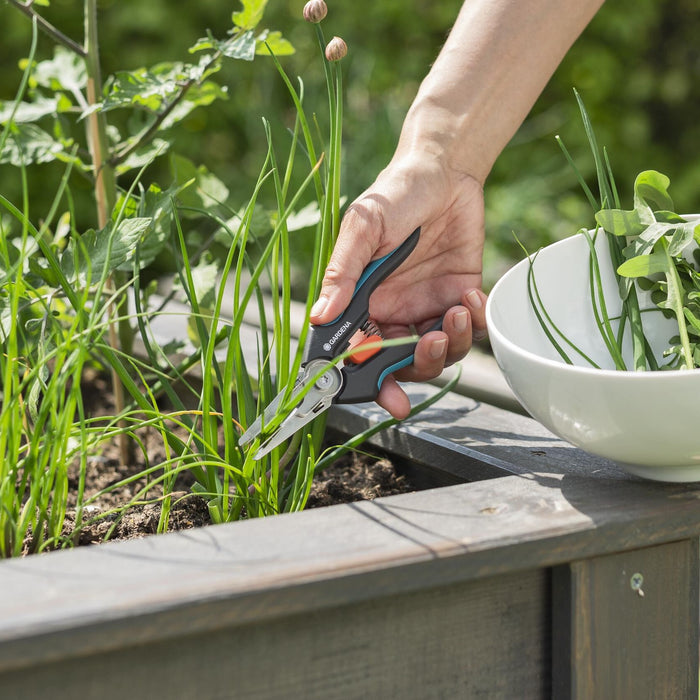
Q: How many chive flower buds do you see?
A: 2